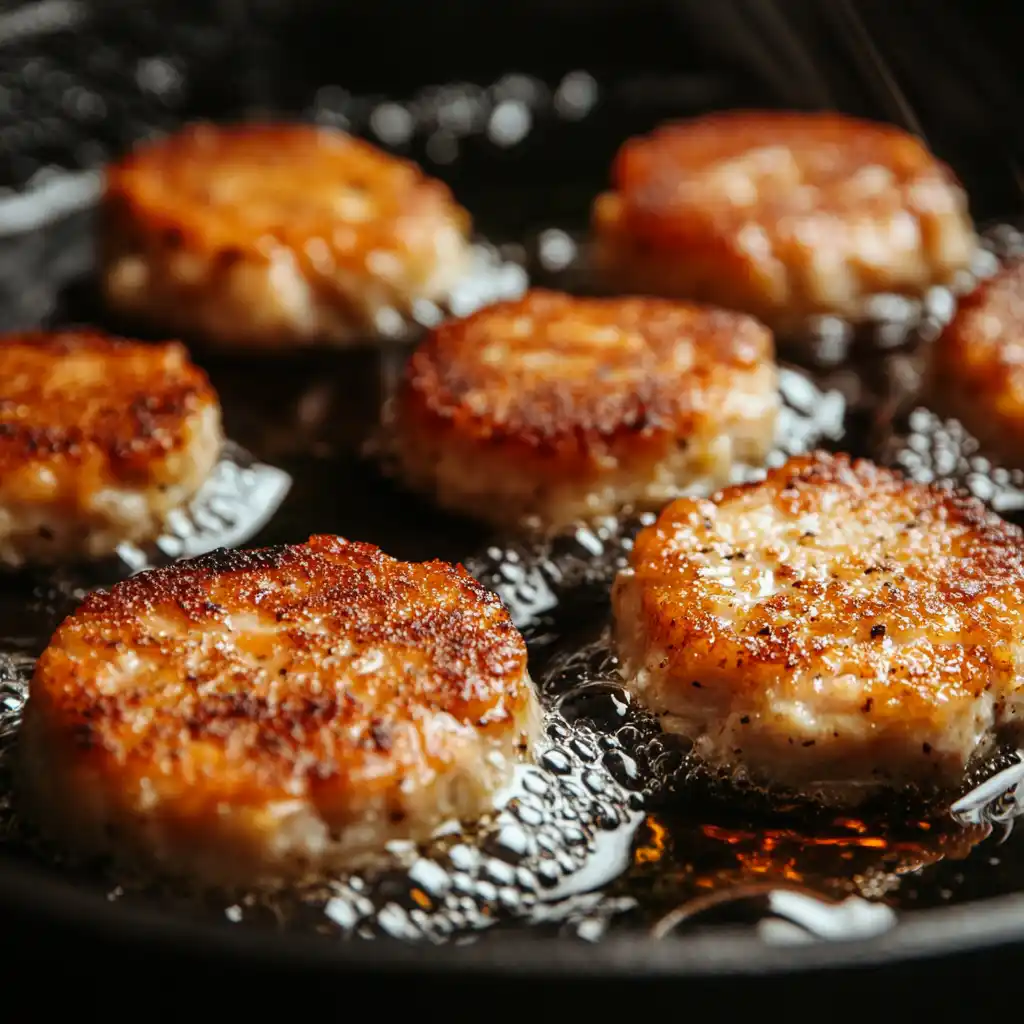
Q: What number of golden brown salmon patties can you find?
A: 7